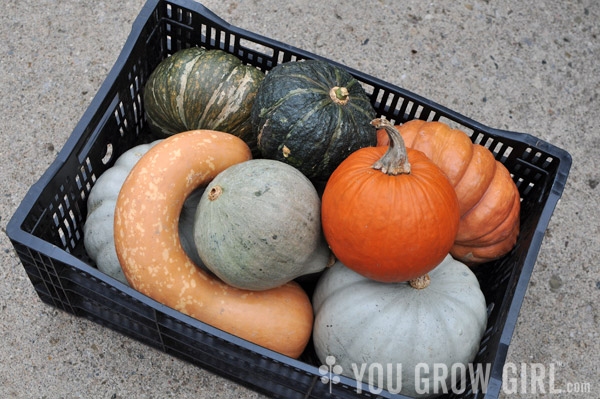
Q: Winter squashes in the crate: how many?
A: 8